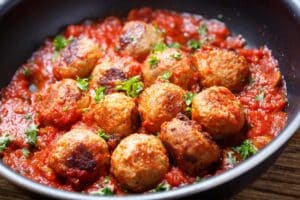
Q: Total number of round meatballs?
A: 12